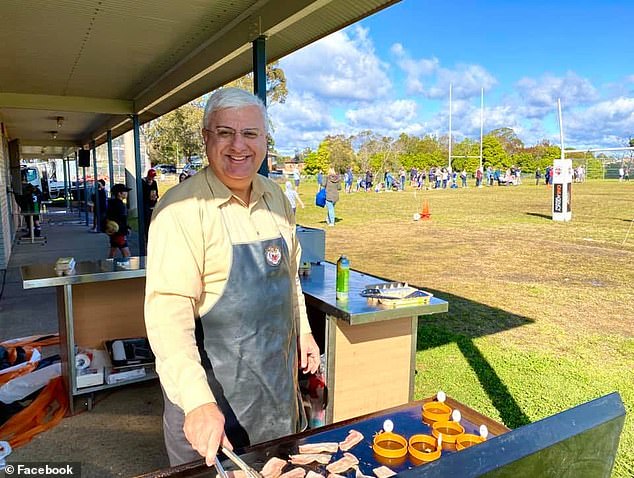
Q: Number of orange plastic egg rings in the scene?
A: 5